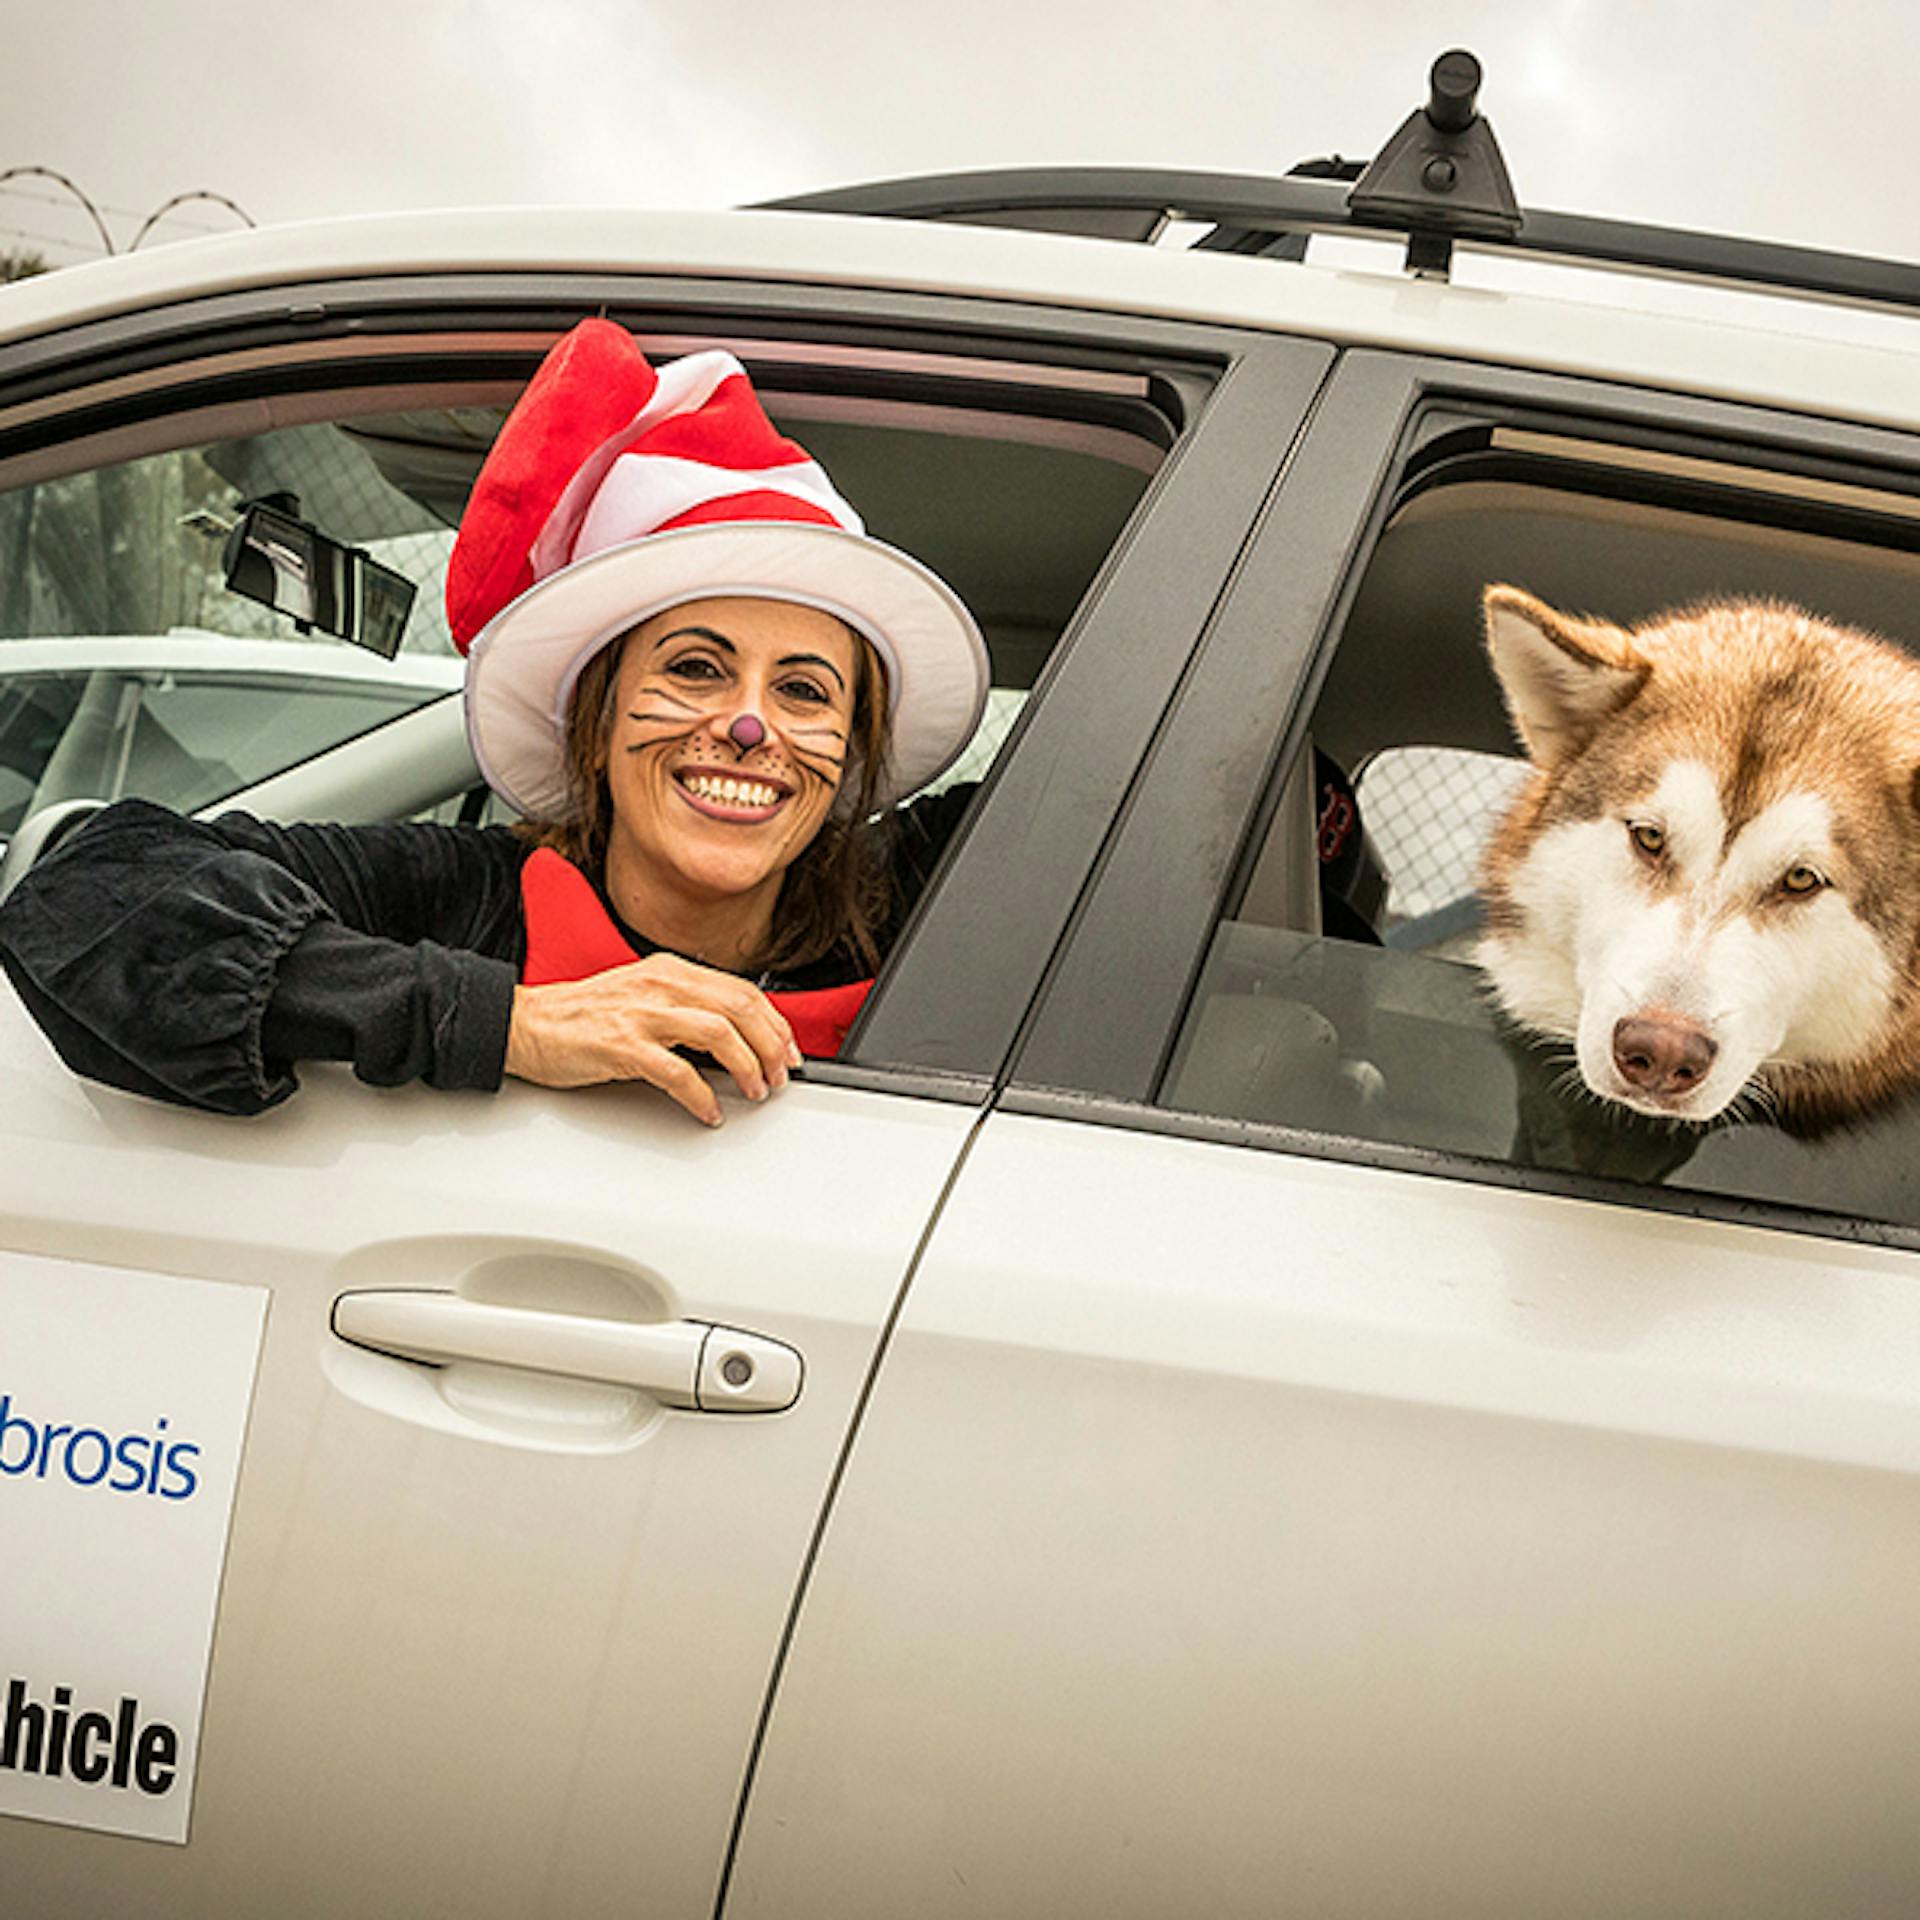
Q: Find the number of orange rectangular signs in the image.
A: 0